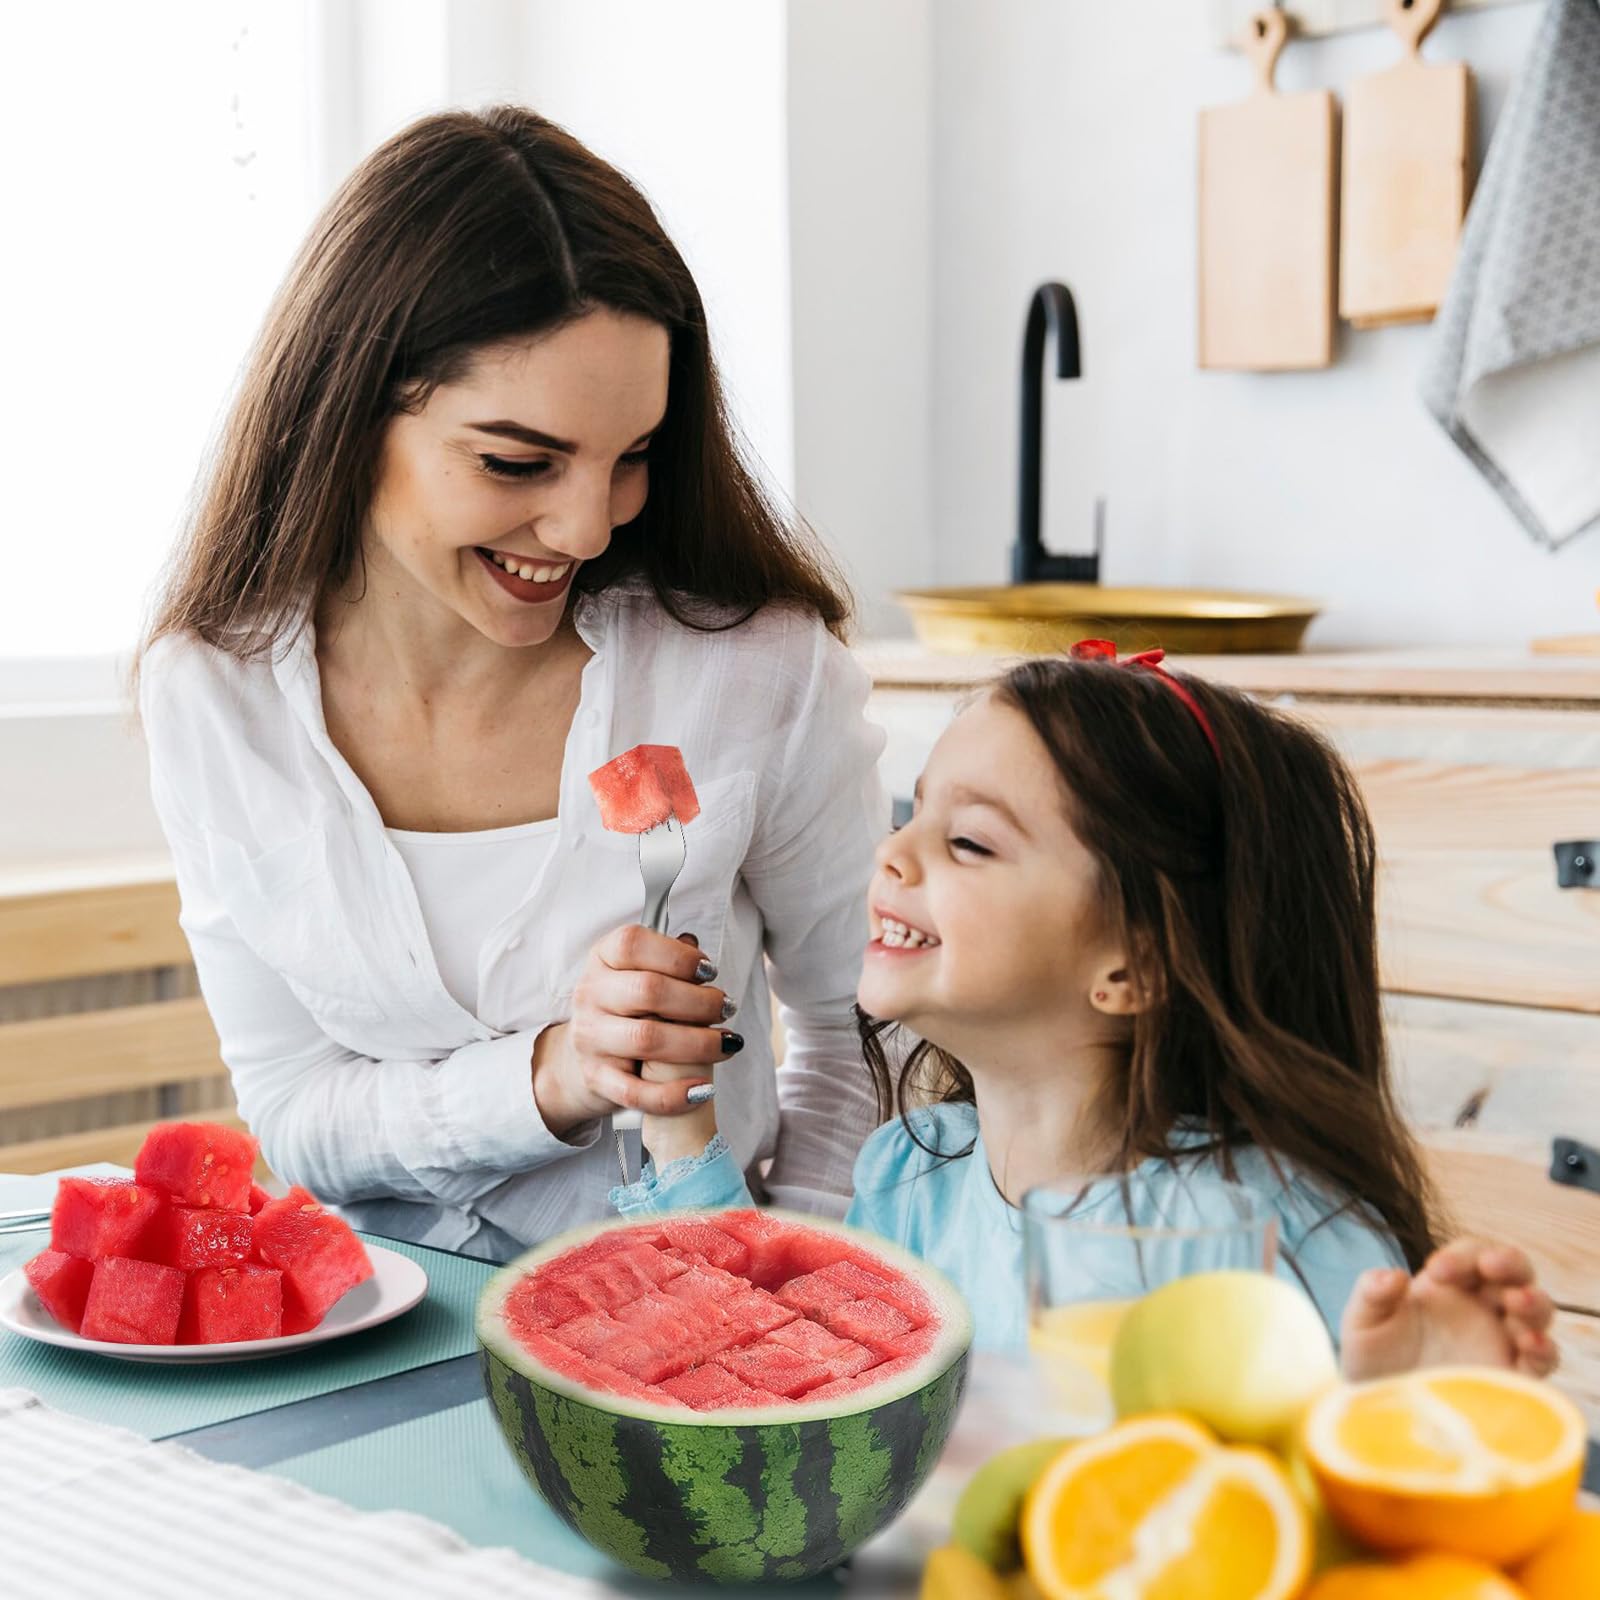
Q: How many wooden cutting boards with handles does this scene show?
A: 2